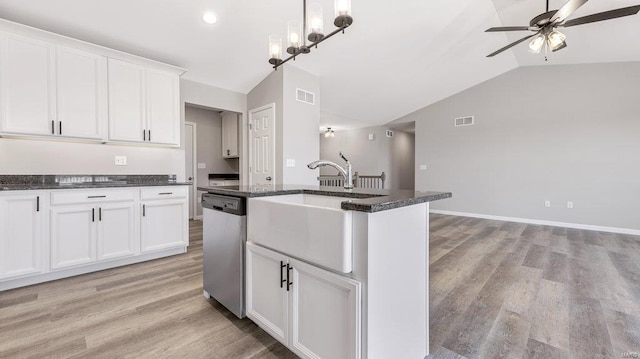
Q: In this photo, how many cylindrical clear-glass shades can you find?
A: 4